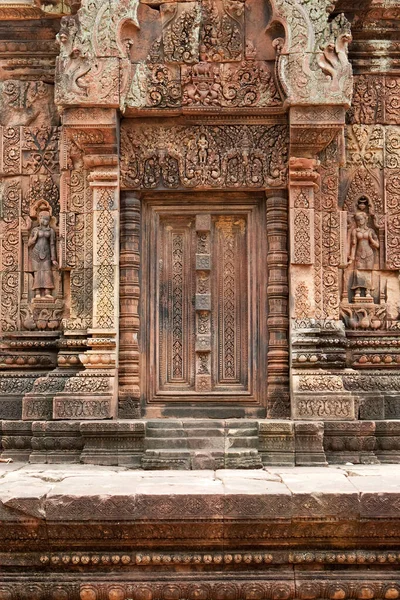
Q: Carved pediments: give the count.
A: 1